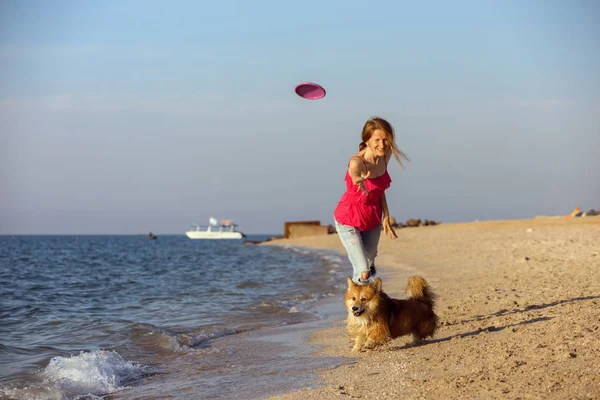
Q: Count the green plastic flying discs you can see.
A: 0